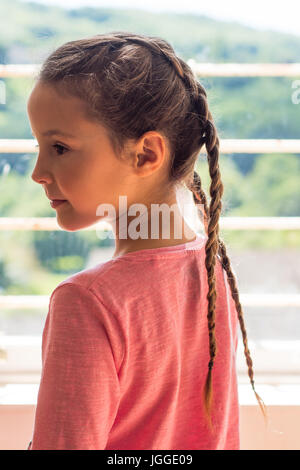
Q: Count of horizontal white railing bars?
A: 4